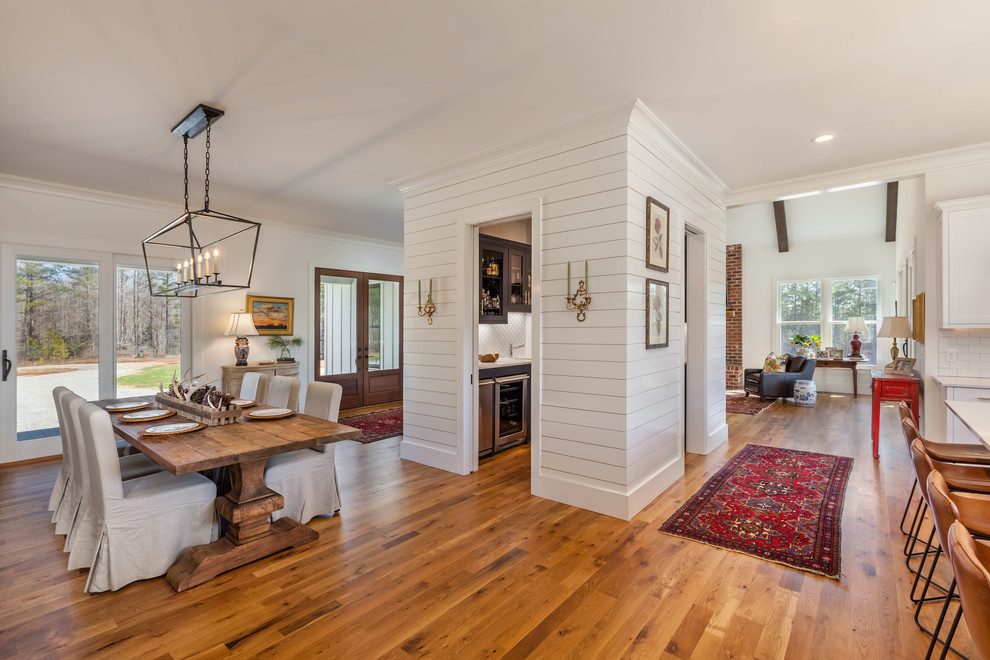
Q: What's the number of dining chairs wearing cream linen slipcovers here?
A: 6